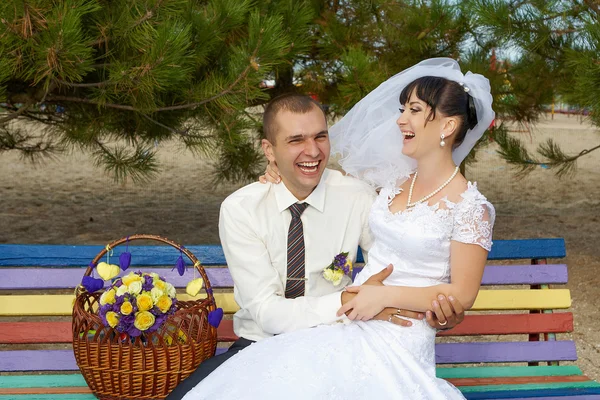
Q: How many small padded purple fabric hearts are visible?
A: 4